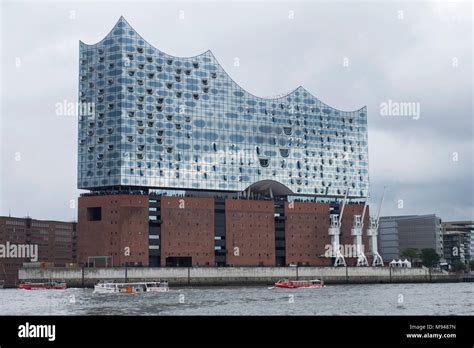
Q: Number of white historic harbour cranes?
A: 3